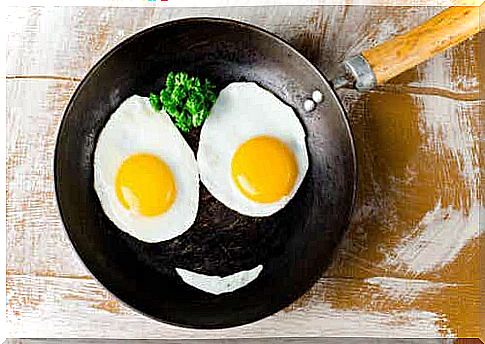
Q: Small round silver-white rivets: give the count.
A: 2